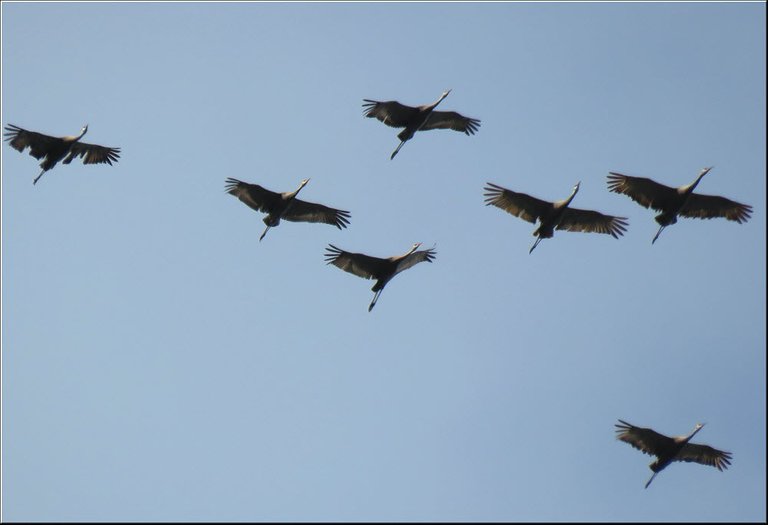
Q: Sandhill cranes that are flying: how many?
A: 7